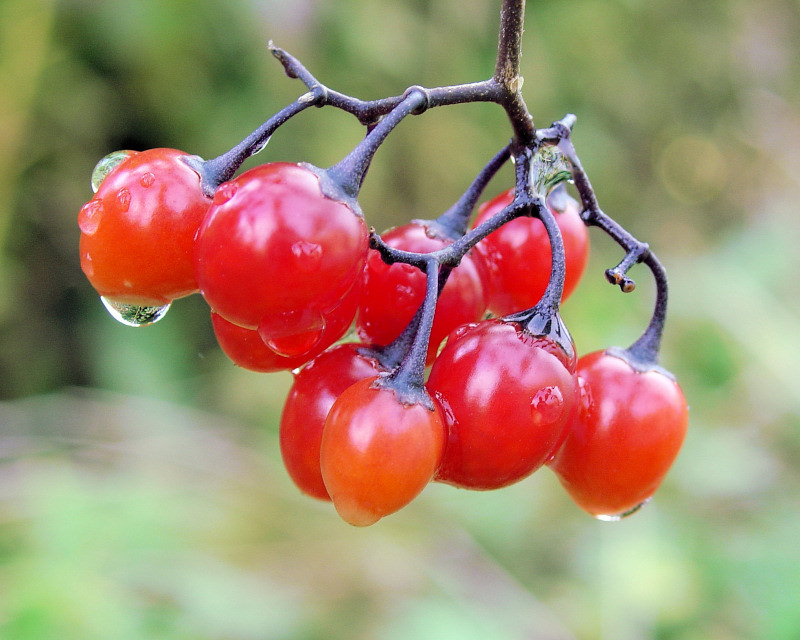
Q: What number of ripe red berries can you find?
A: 9